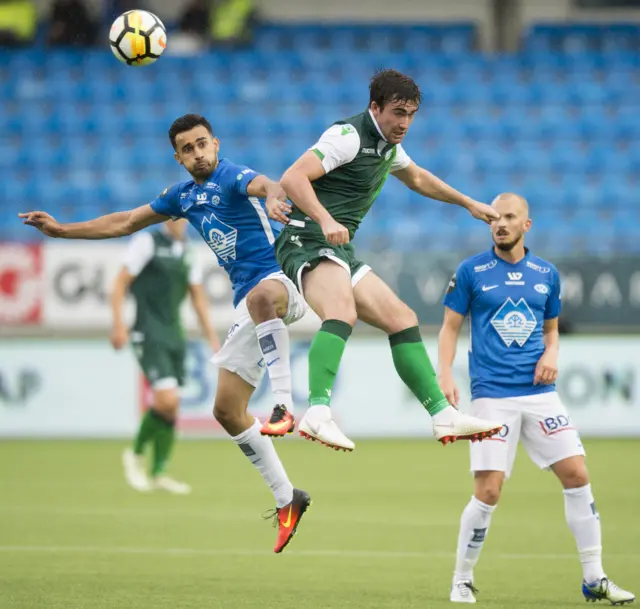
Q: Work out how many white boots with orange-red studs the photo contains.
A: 2